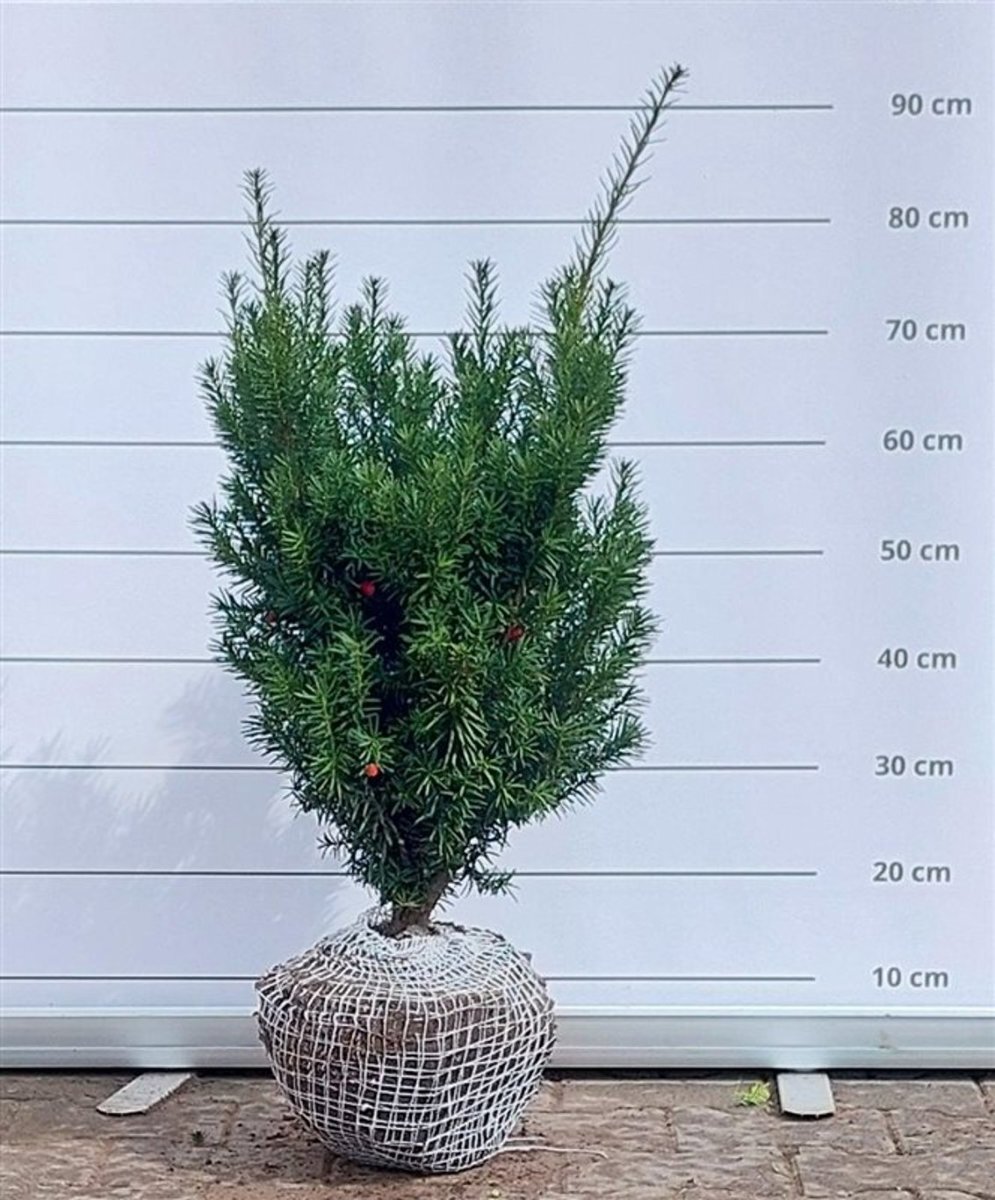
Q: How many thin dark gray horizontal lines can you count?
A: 9